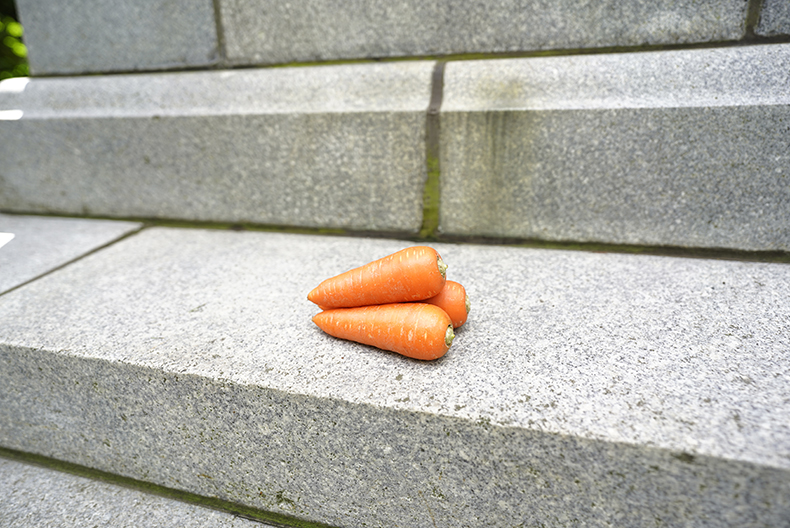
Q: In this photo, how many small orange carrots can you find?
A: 3